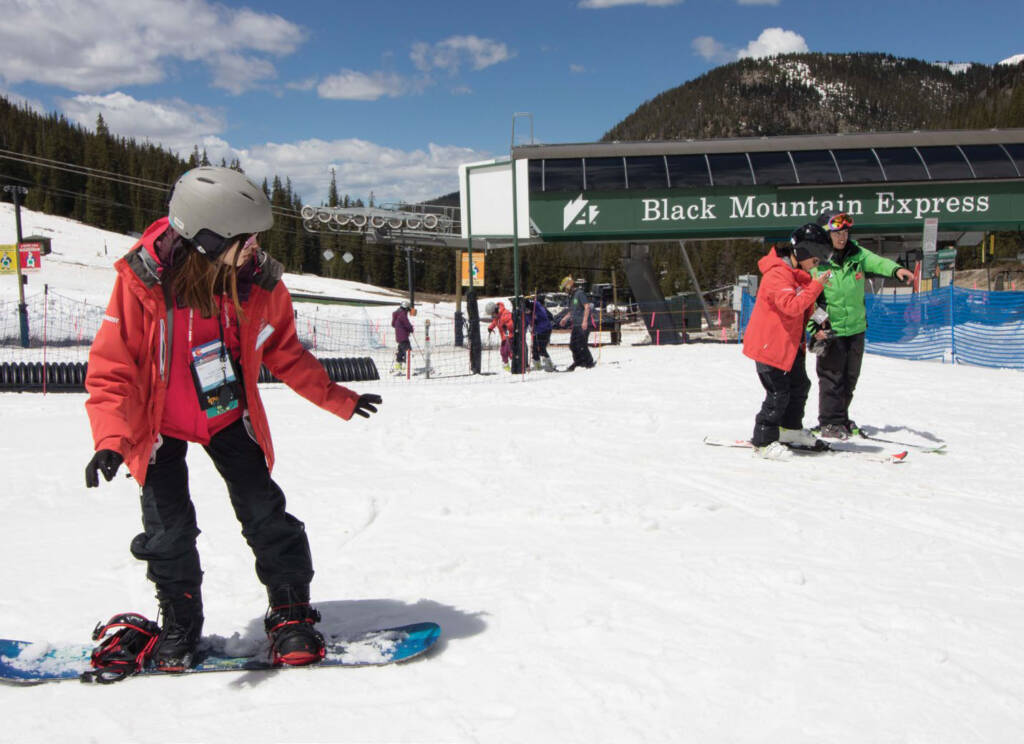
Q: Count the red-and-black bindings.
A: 2